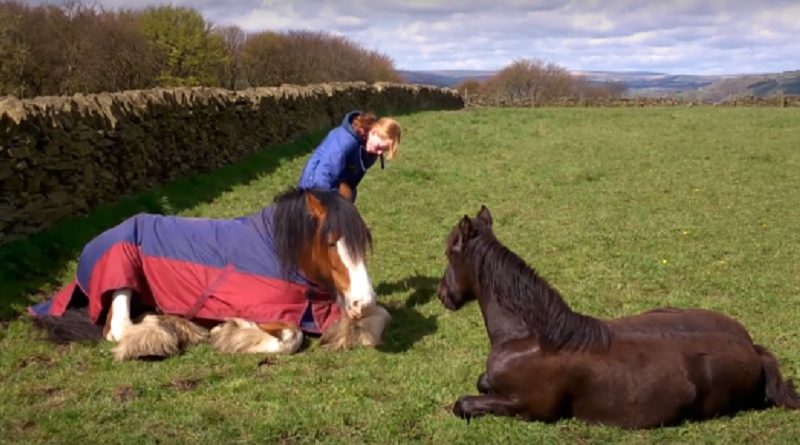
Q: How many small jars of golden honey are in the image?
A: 0